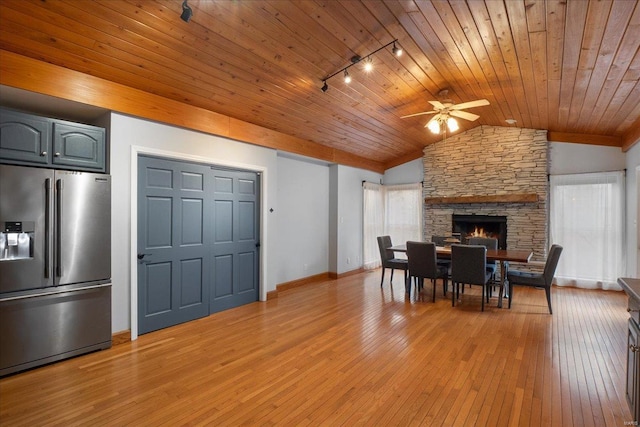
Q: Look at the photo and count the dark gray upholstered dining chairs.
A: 6